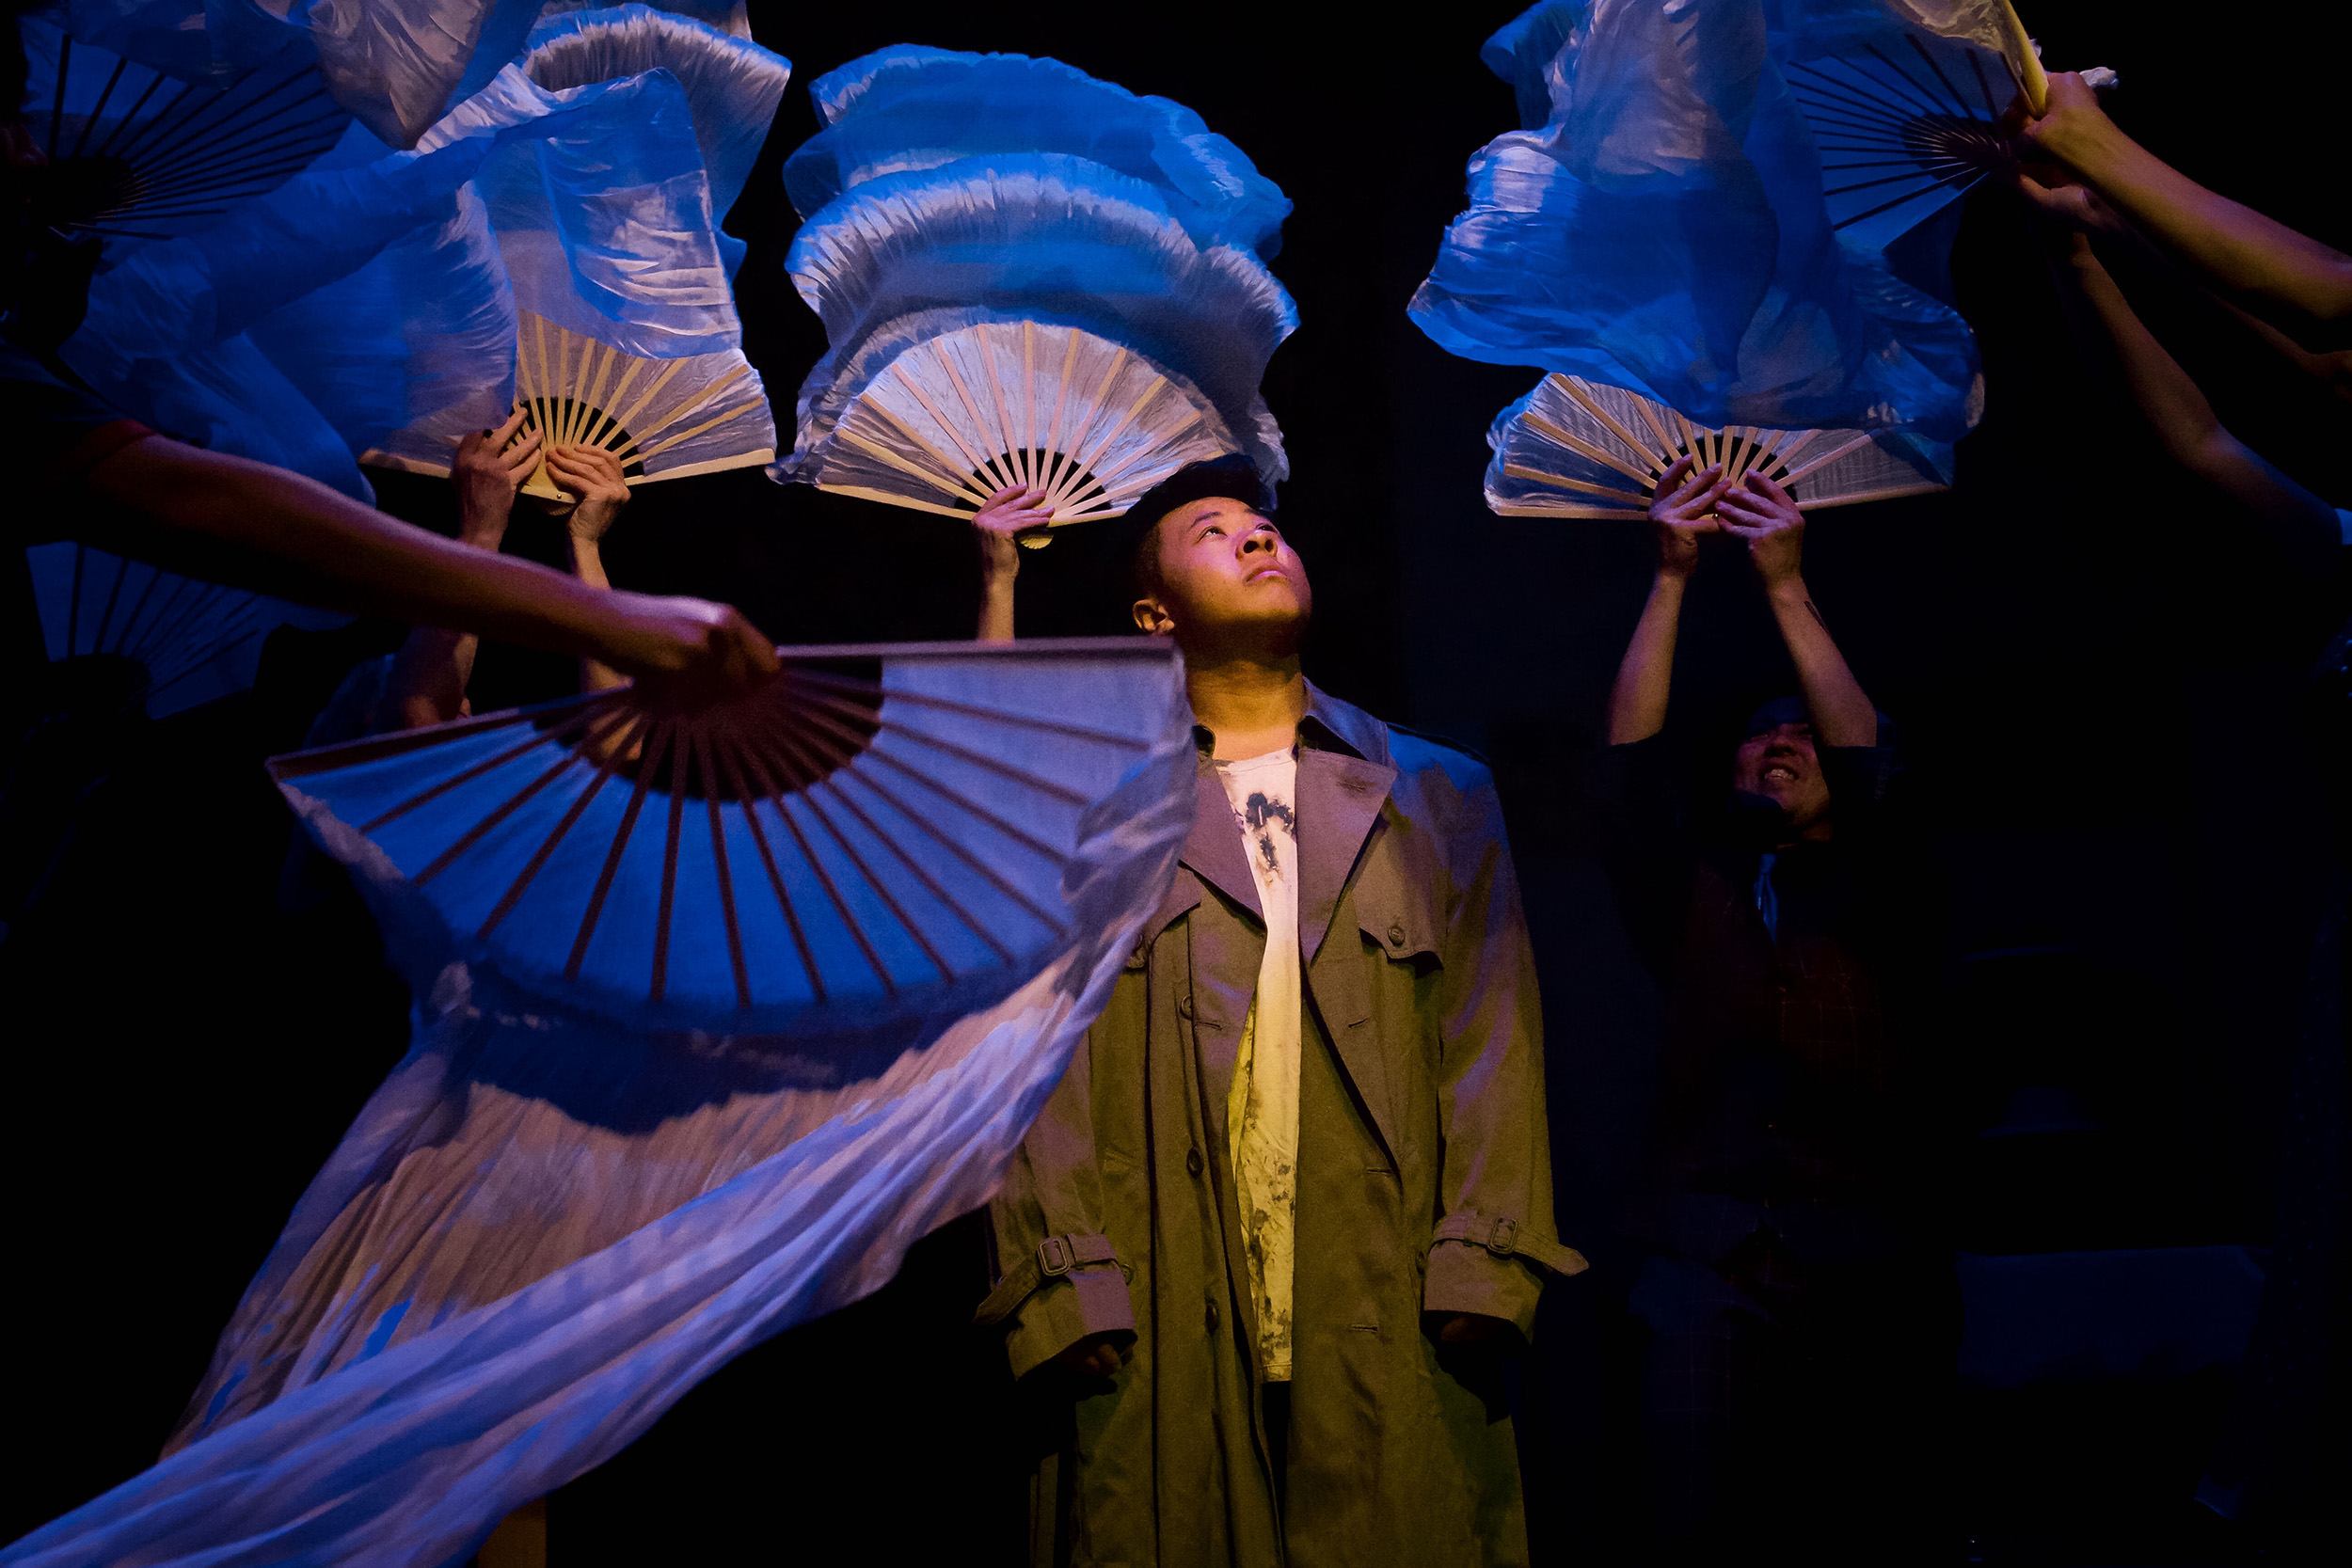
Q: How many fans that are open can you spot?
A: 7